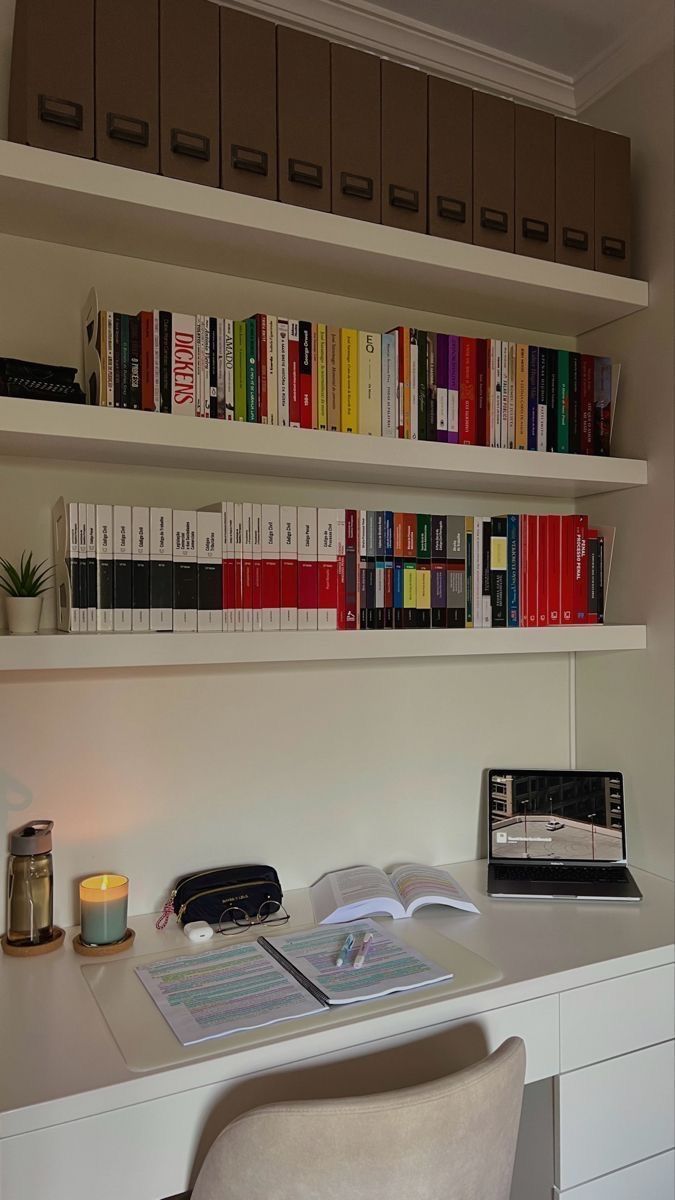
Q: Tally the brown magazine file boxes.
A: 12